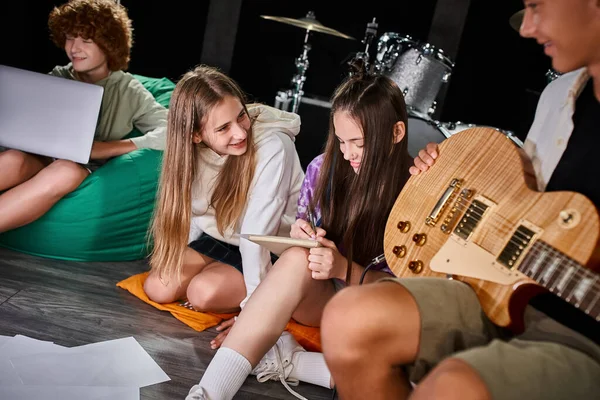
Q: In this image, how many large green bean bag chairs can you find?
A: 1